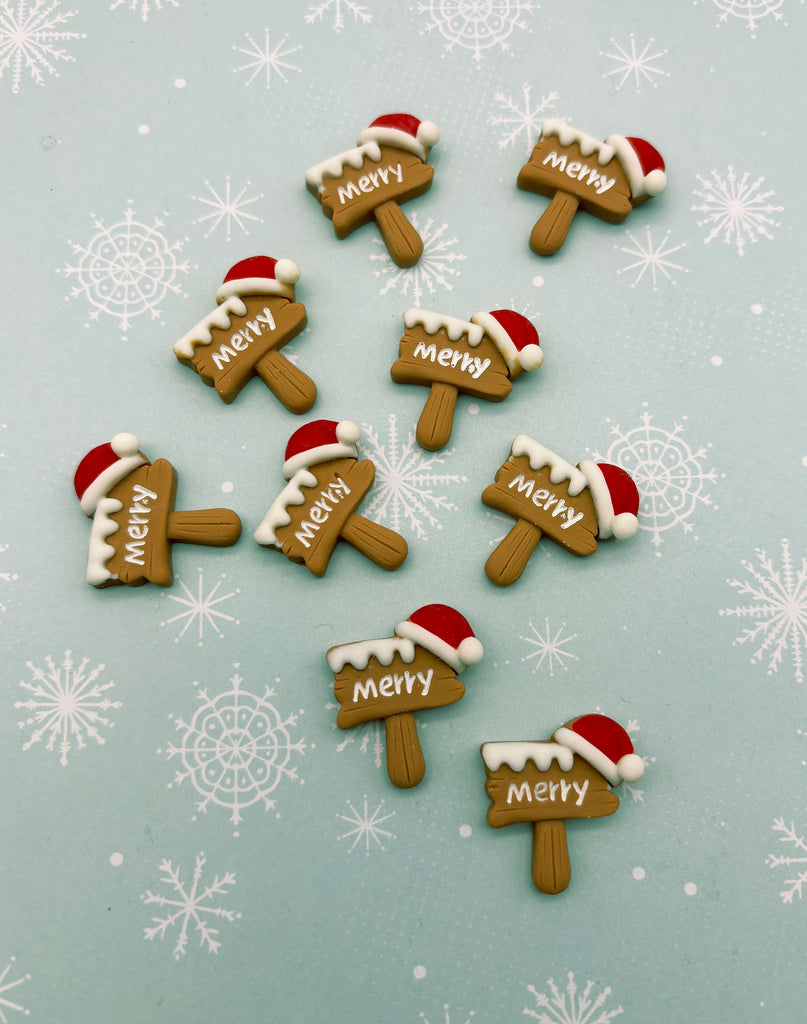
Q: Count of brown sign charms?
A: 9